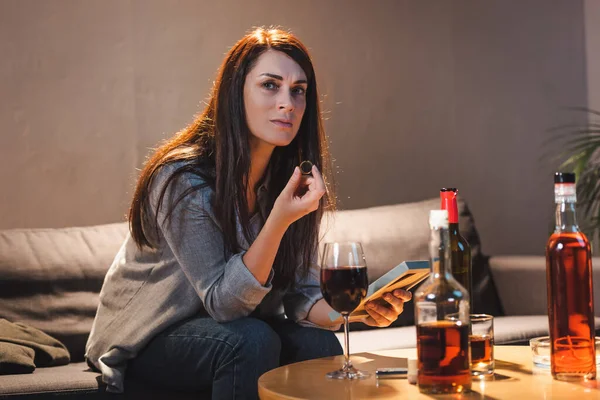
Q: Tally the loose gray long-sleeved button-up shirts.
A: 1